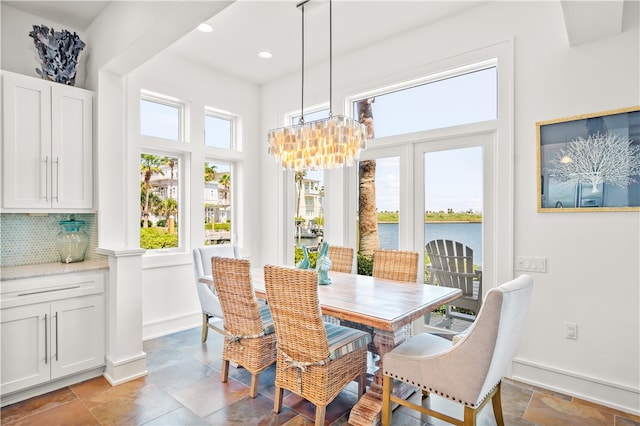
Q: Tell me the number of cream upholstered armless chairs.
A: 2